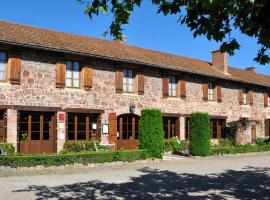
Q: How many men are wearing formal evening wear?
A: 0